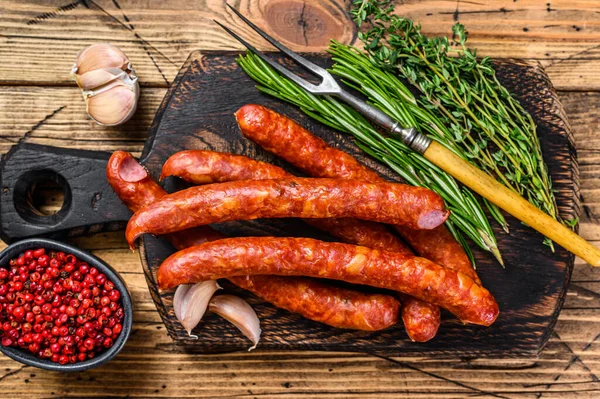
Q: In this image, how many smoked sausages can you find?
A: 5